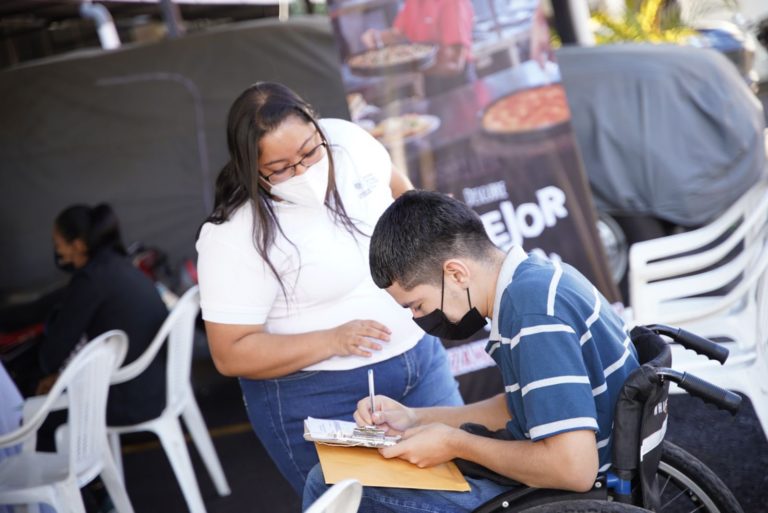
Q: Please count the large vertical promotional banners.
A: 1